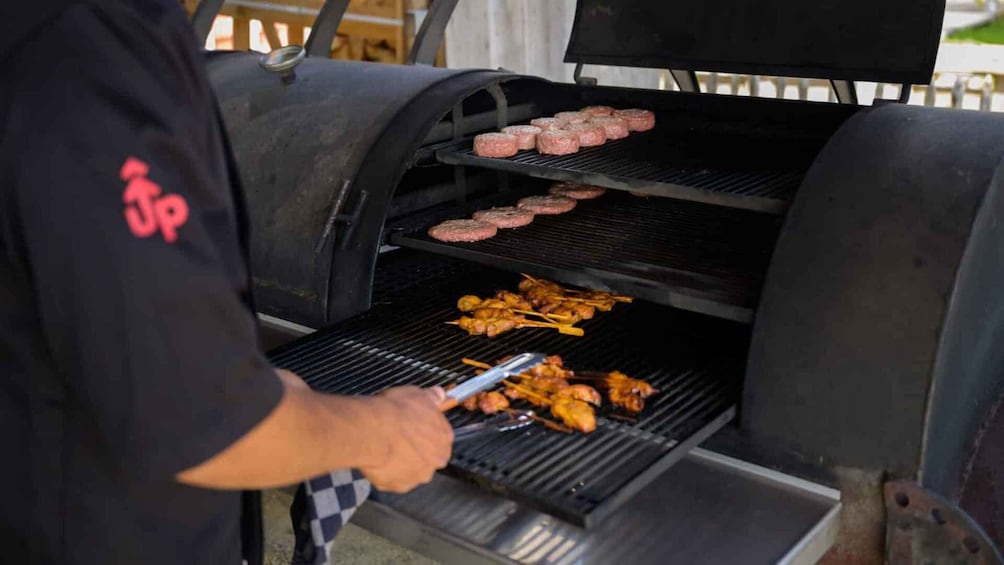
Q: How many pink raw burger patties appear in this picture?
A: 13